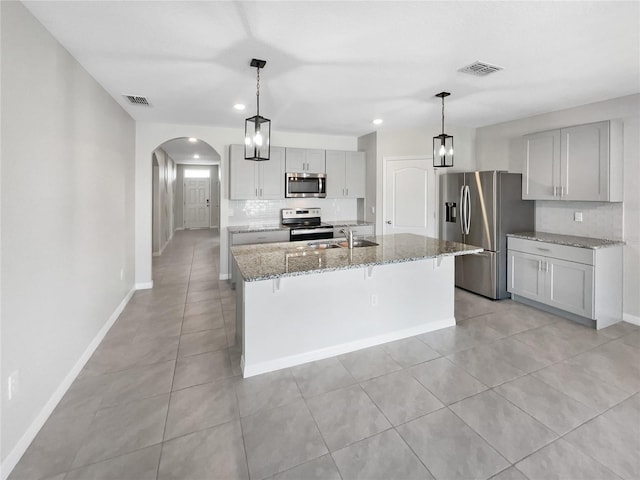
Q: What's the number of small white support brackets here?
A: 3